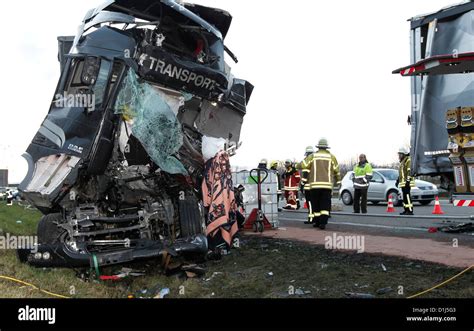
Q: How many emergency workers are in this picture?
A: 7